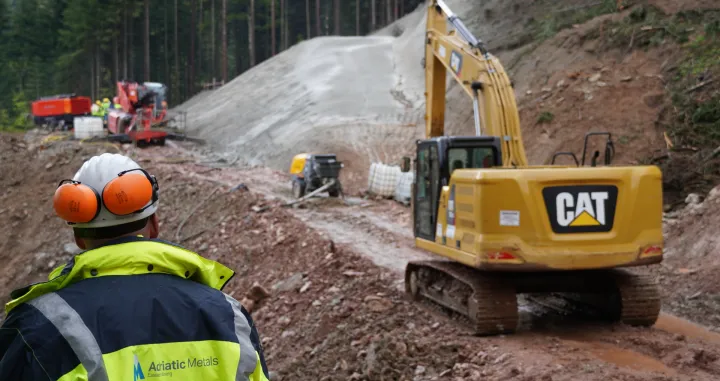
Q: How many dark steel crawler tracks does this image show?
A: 2